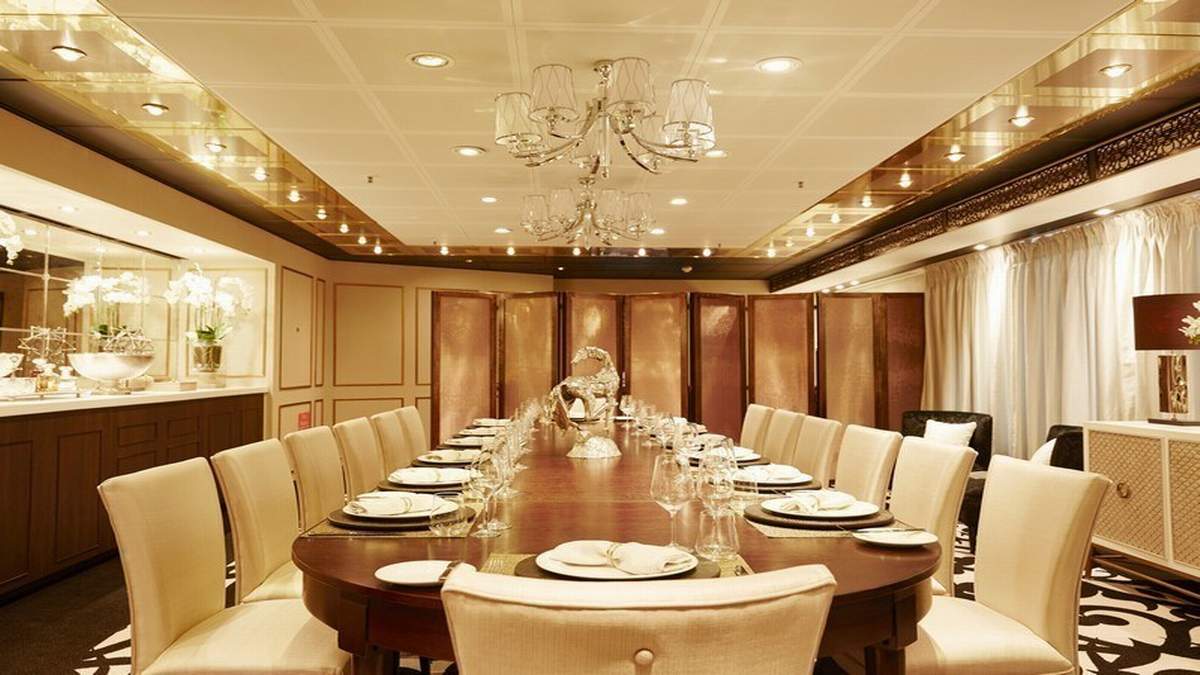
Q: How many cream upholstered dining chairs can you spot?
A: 13